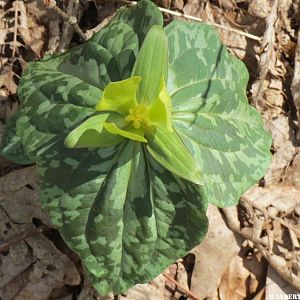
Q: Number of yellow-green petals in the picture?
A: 3